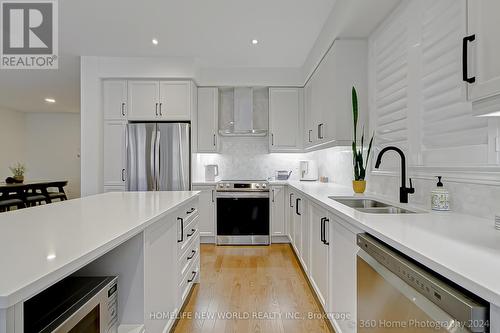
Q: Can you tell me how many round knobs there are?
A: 4